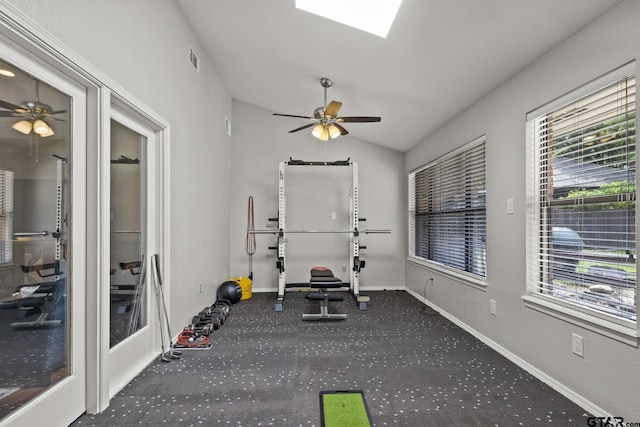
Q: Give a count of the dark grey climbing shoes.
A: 0